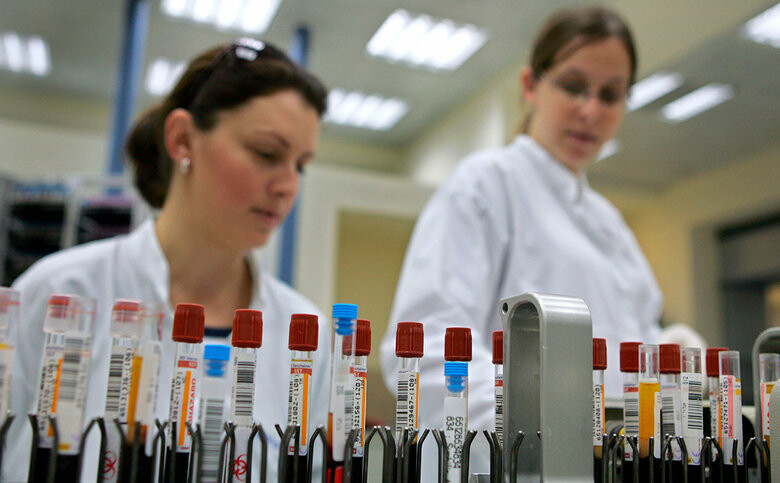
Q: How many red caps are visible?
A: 11